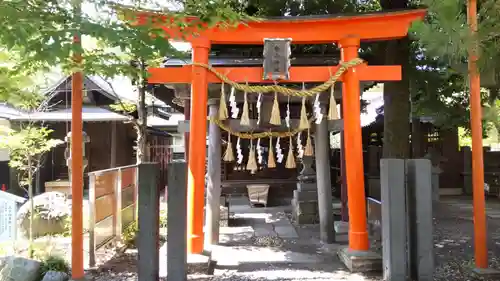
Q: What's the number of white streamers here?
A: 8